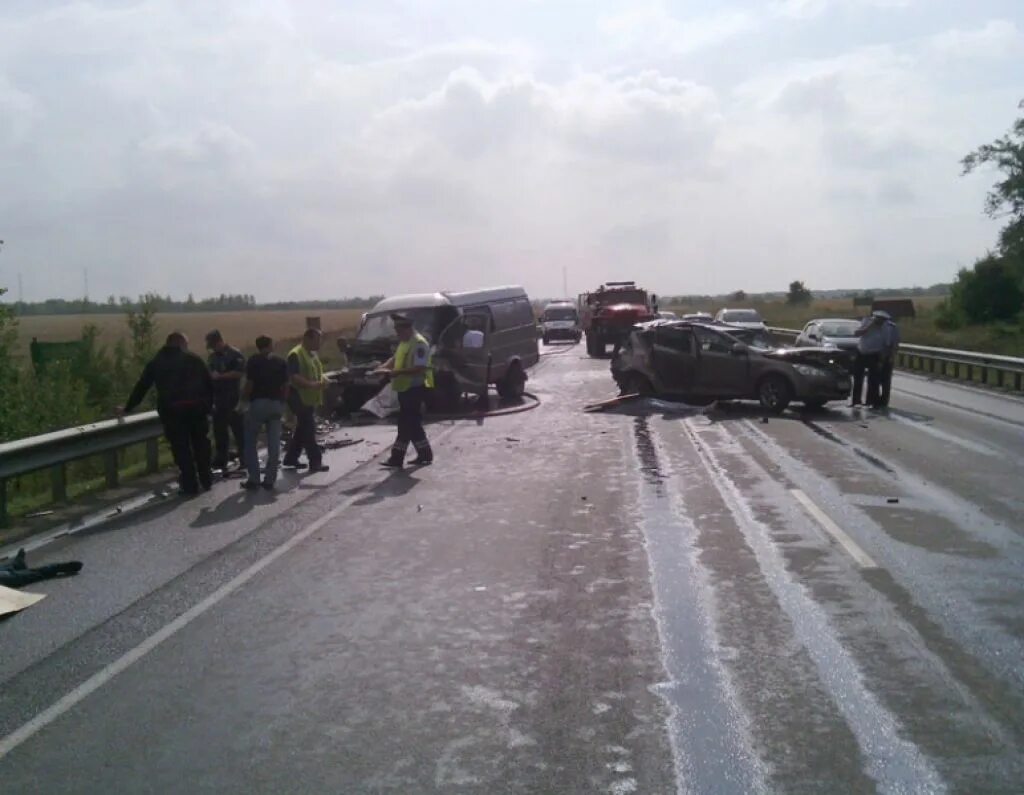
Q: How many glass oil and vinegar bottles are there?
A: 0